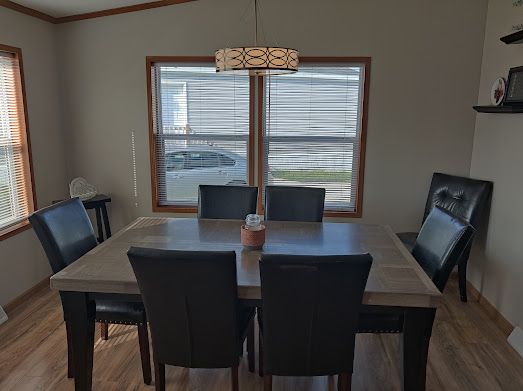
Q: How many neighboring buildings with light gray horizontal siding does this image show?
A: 1